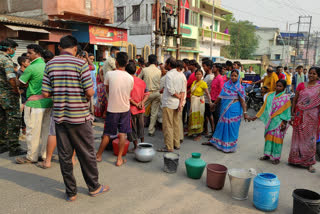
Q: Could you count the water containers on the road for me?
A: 8